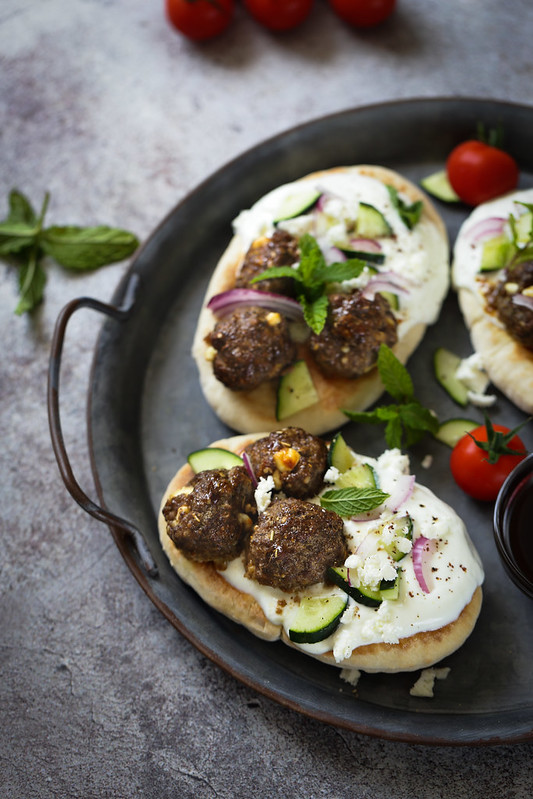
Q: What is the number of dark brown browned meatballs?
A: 7